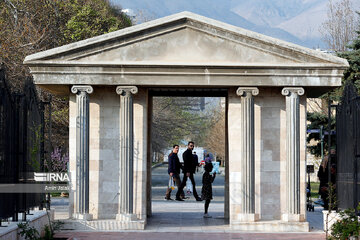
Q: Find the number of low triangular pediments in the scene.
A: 1